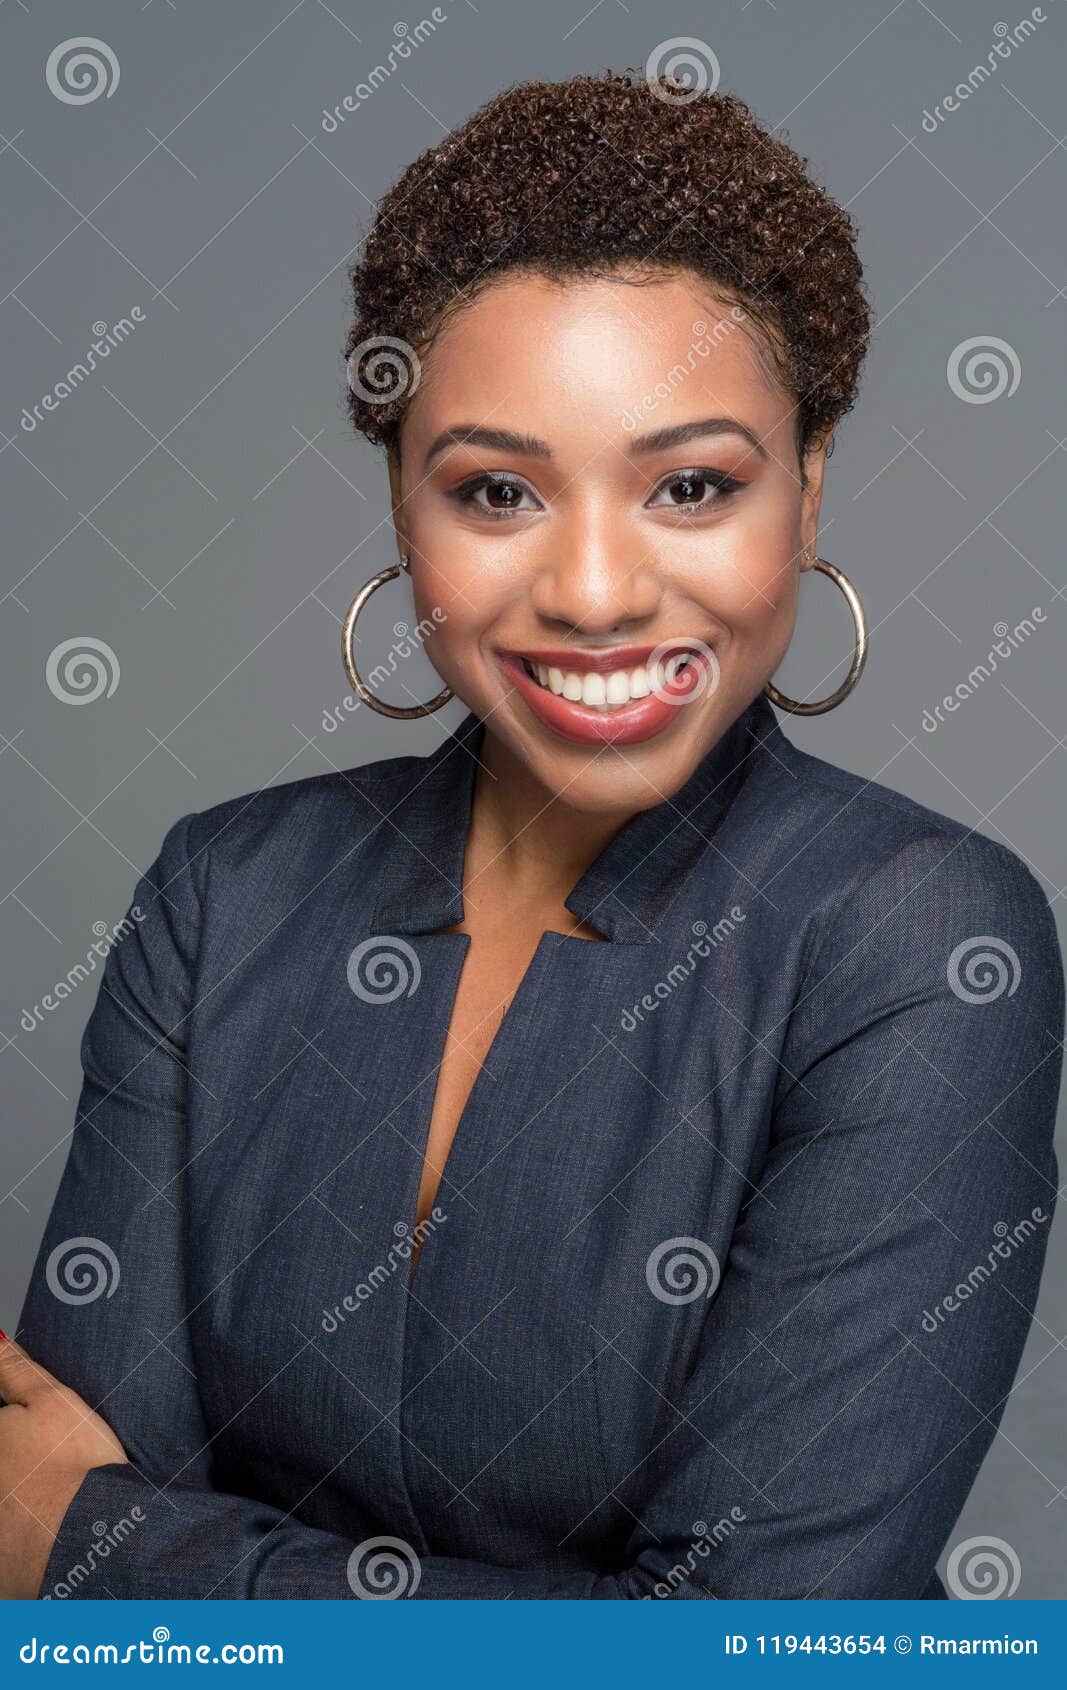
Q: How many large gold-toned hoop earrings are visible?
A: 2